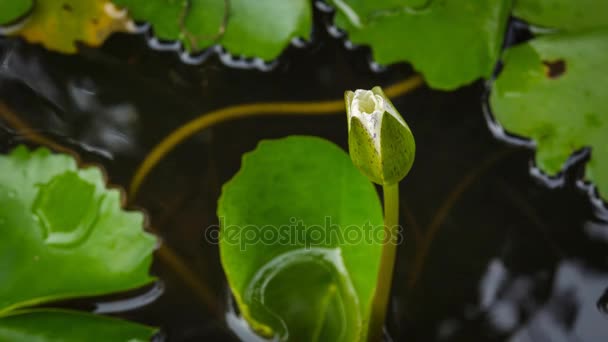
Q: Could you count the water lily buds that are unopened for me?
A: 1